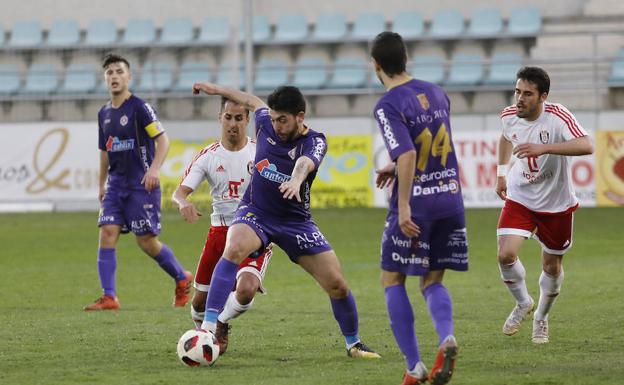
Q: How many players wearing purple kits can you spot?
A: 3